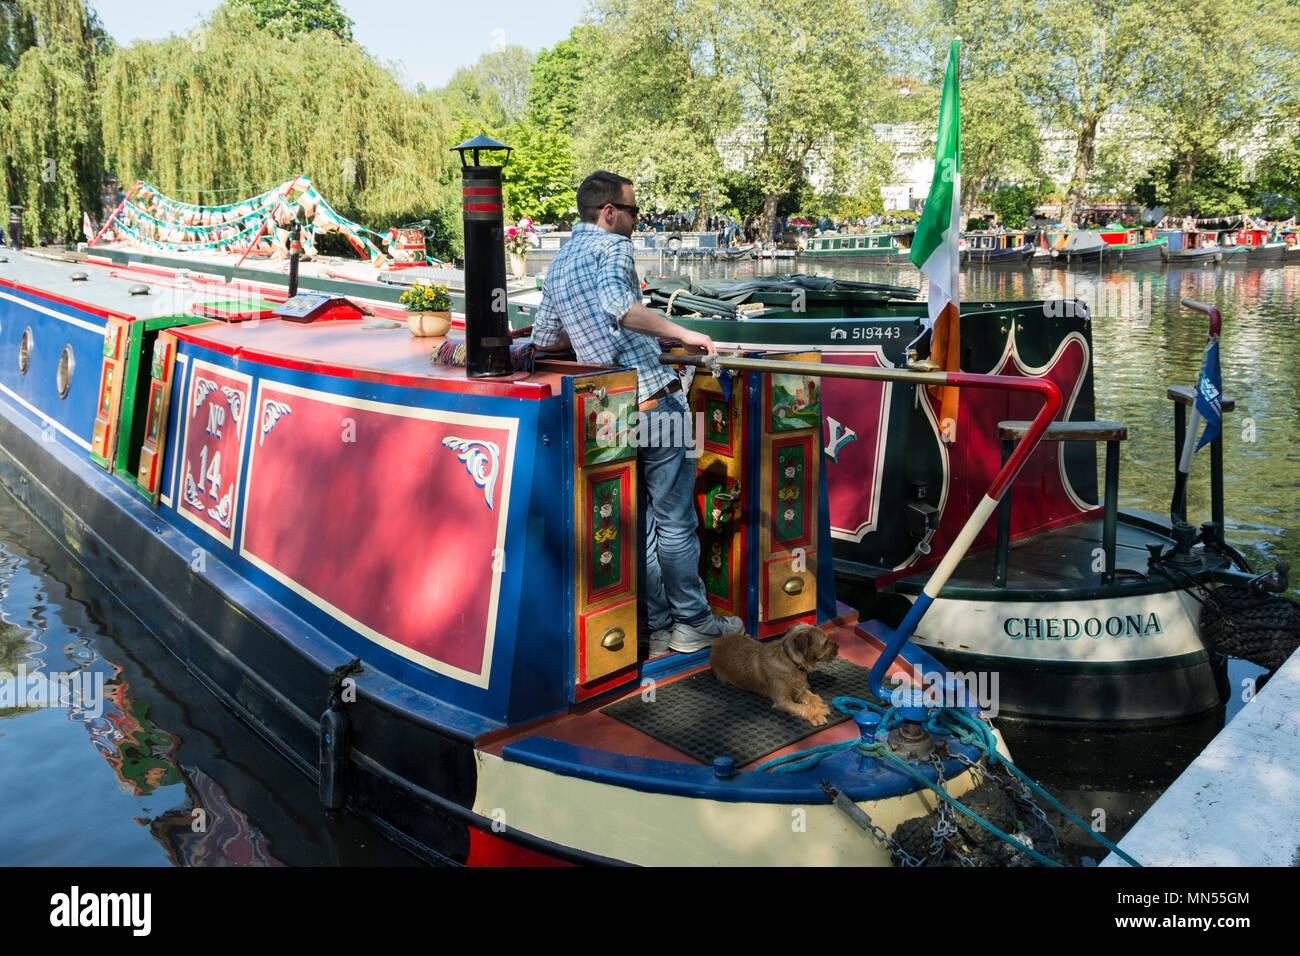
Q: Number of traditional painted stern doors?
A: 2